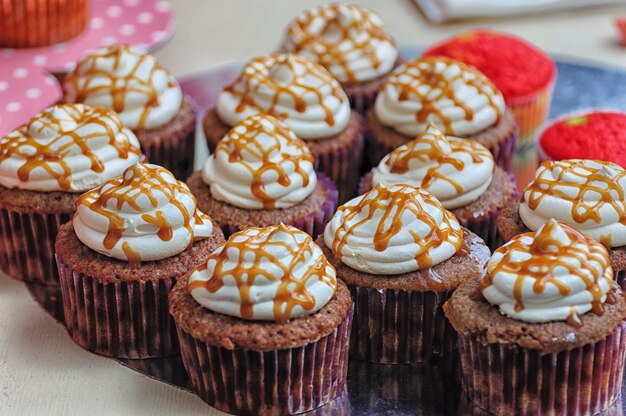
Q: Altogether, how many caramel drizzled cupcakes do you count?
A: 12